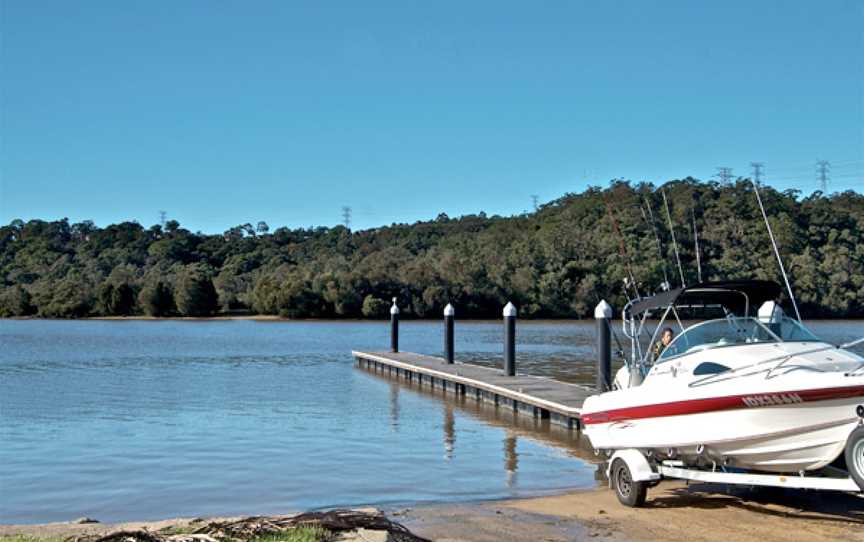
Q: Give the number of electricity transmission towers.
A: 6